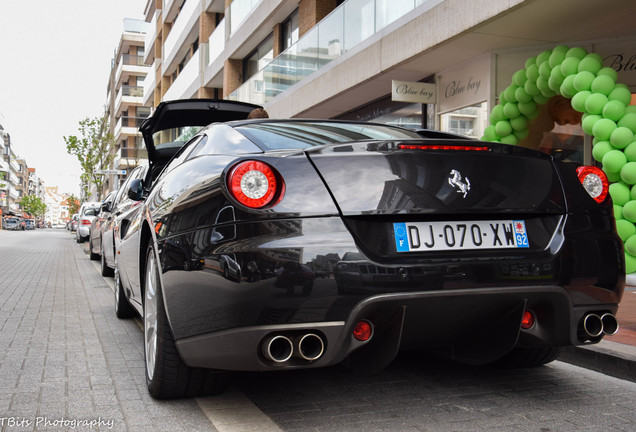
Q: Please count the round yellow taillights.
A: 0